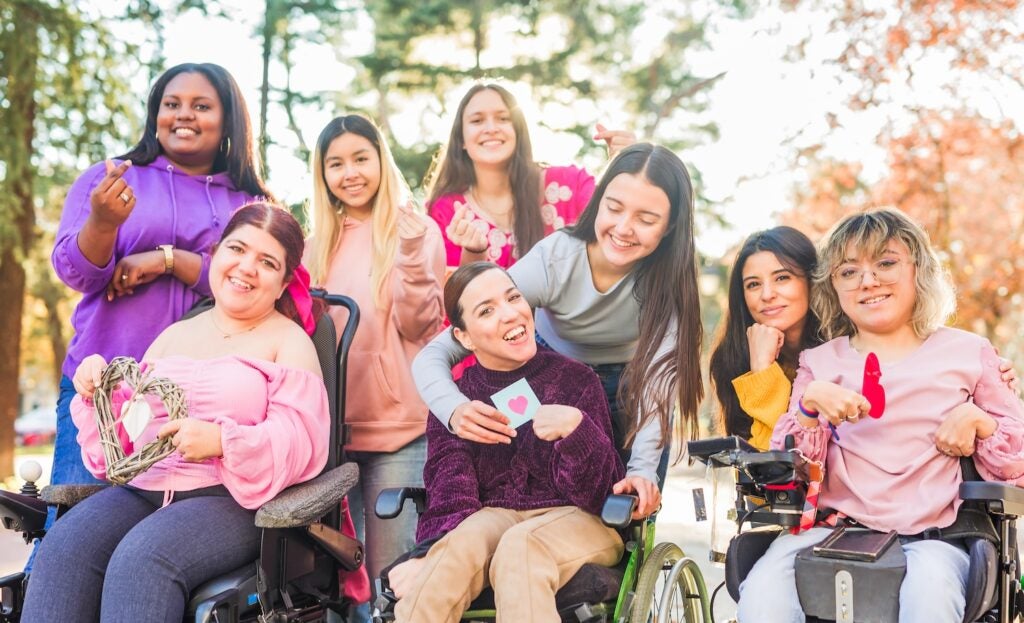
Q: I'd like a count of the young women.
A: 8